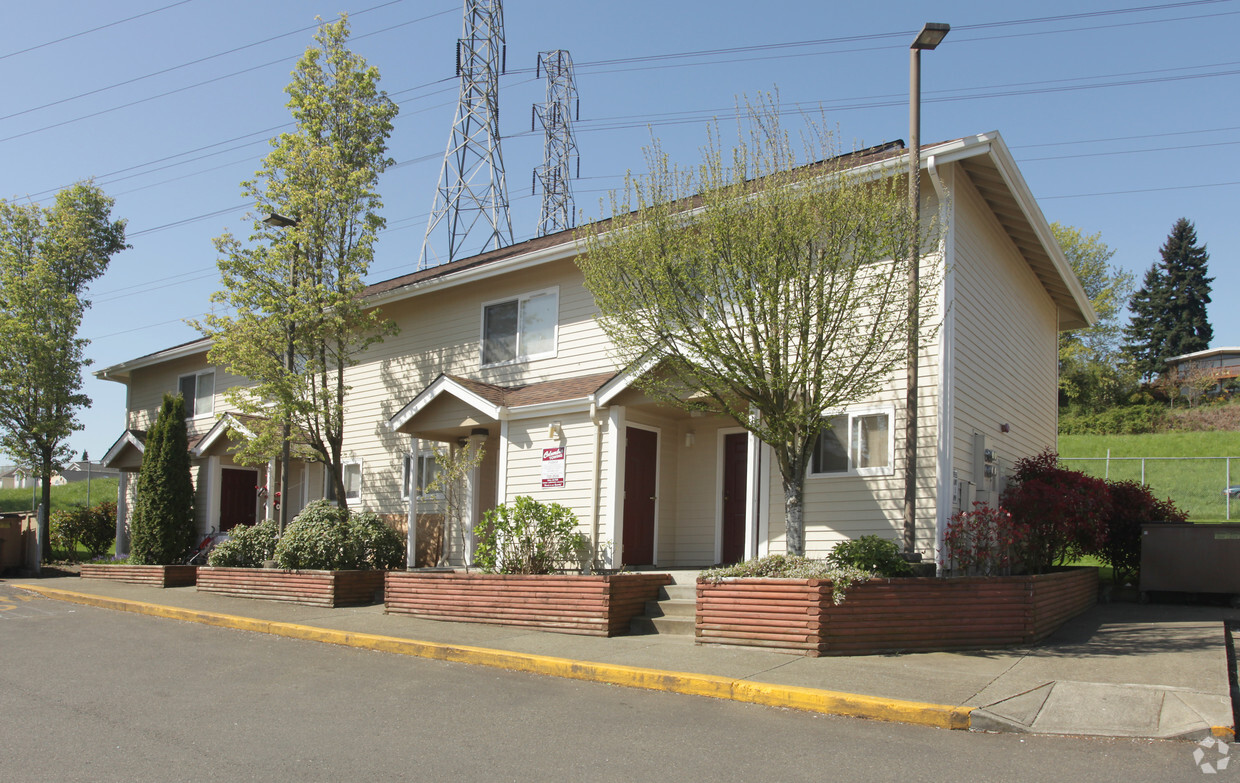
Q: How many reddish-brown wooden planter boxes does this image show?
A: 4